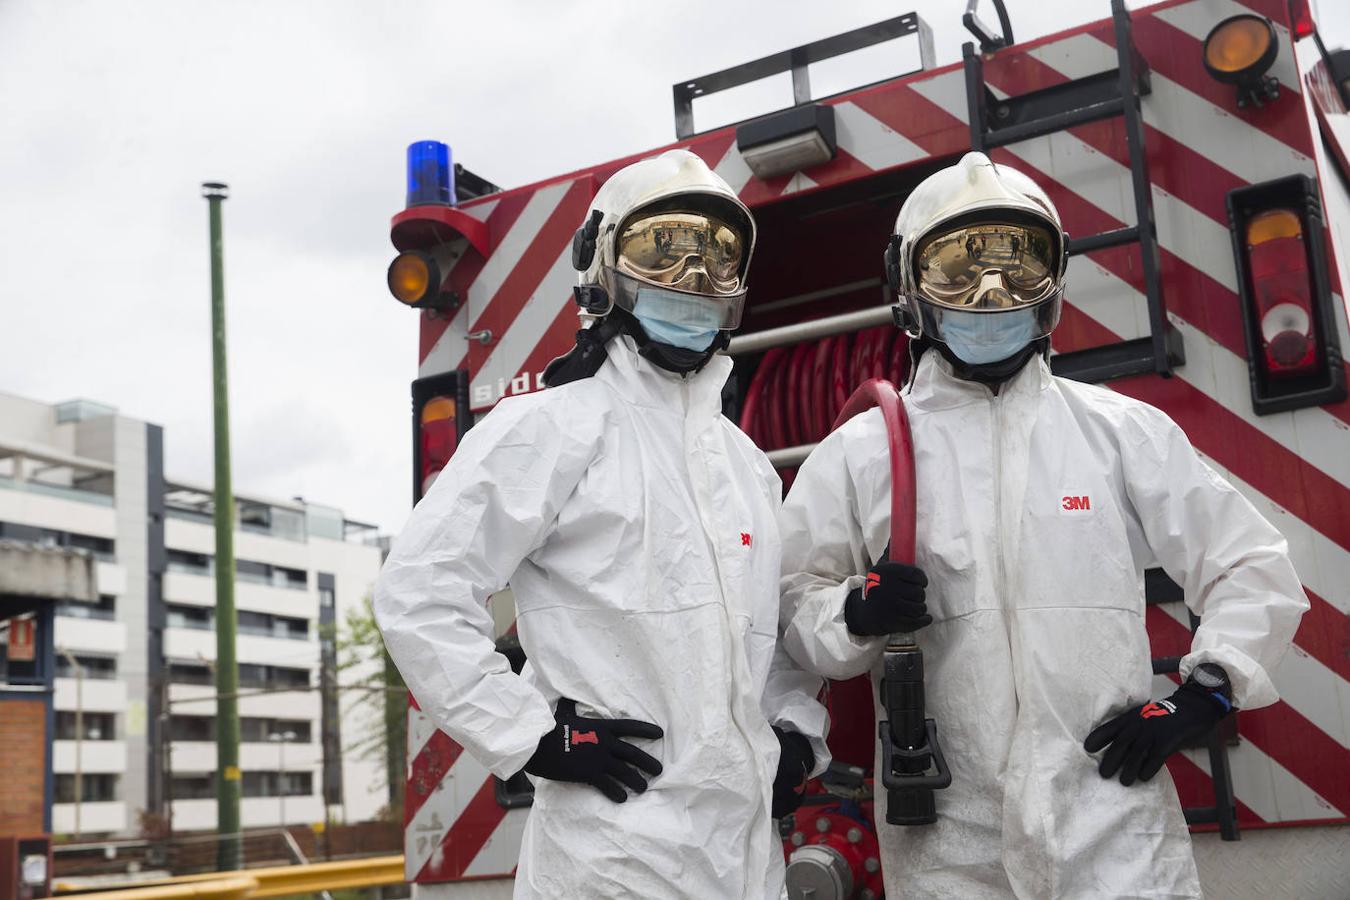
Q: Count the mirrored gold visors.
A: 2